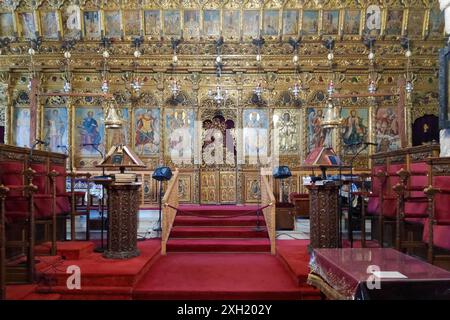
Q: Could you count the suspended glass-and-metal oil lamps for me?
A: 11